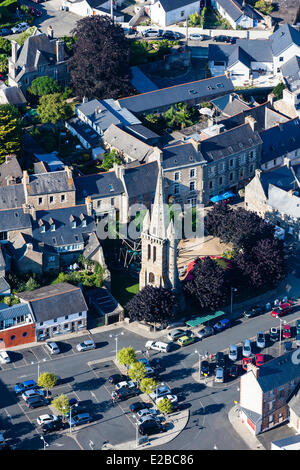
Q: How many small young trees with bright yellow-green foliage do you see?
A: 6